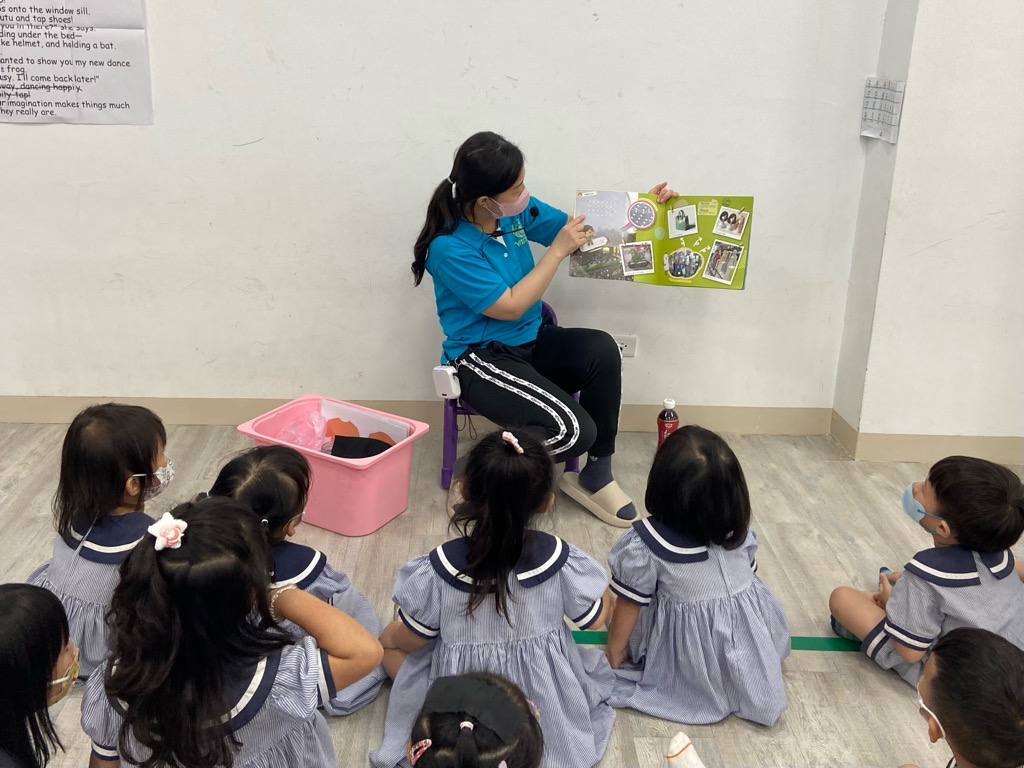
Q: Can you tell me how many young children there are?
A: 9